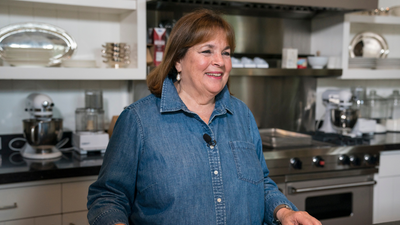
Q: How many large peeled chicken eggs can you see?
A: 0